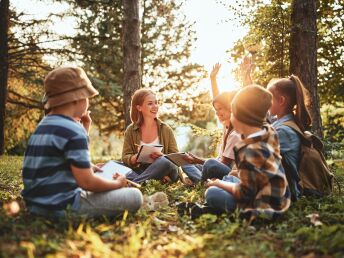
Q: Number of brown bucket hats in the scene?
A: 1